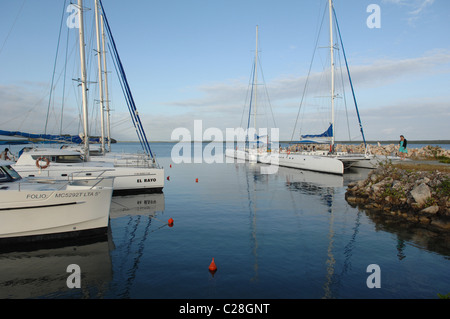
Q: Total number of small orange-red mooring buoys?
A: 5